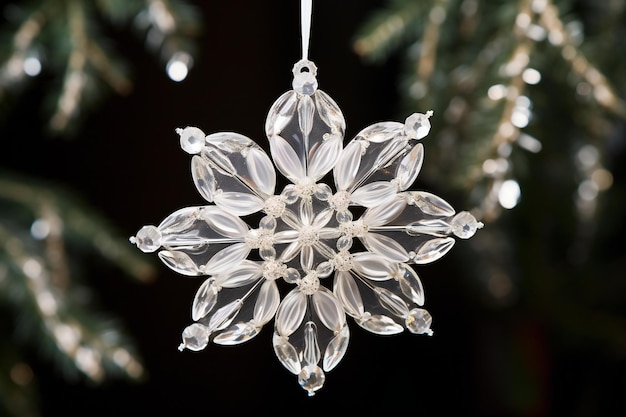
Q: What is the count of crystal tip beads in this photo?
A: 8